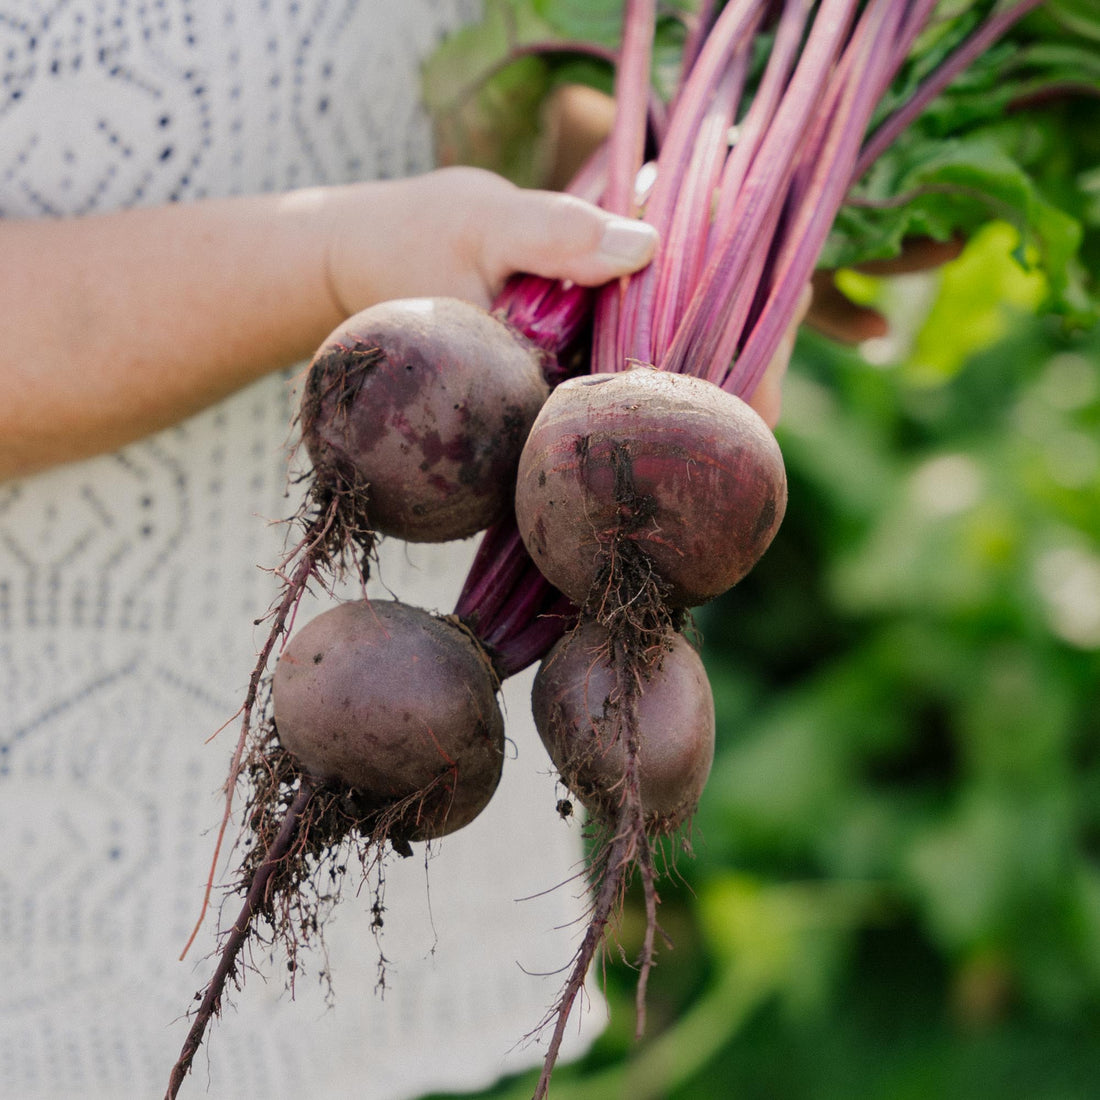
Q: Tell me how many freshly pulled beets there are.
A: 4